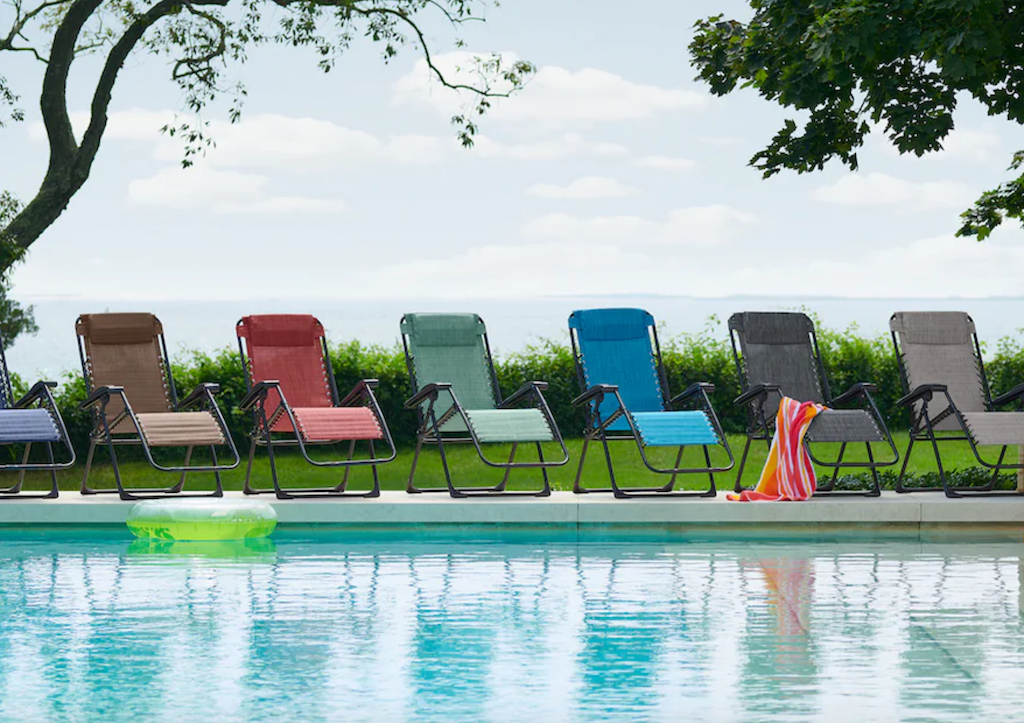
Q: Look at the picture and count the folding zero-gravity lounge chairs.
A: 7